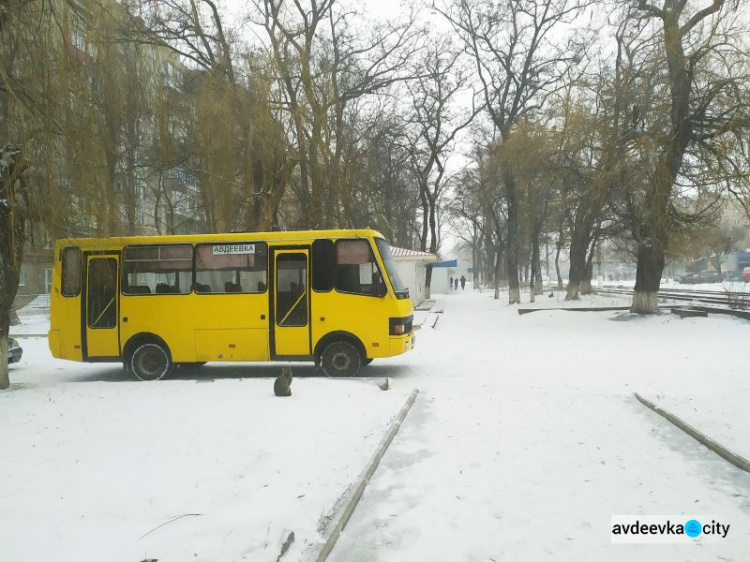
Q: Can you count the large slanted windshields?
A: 1